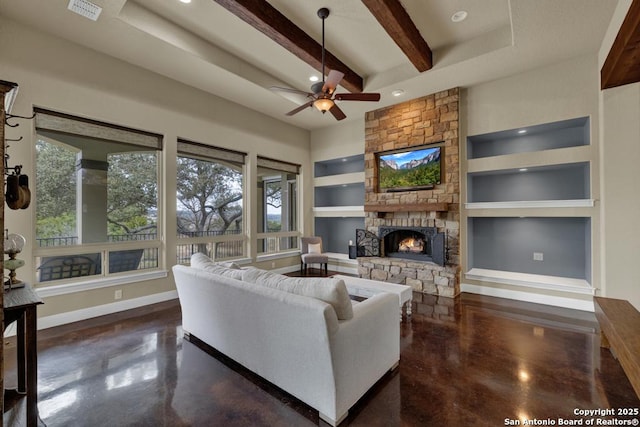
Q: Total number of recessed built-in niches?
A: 6